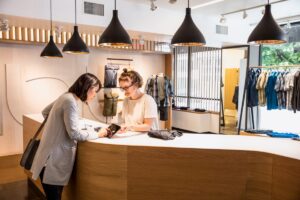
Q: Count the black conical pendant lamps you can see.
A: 5